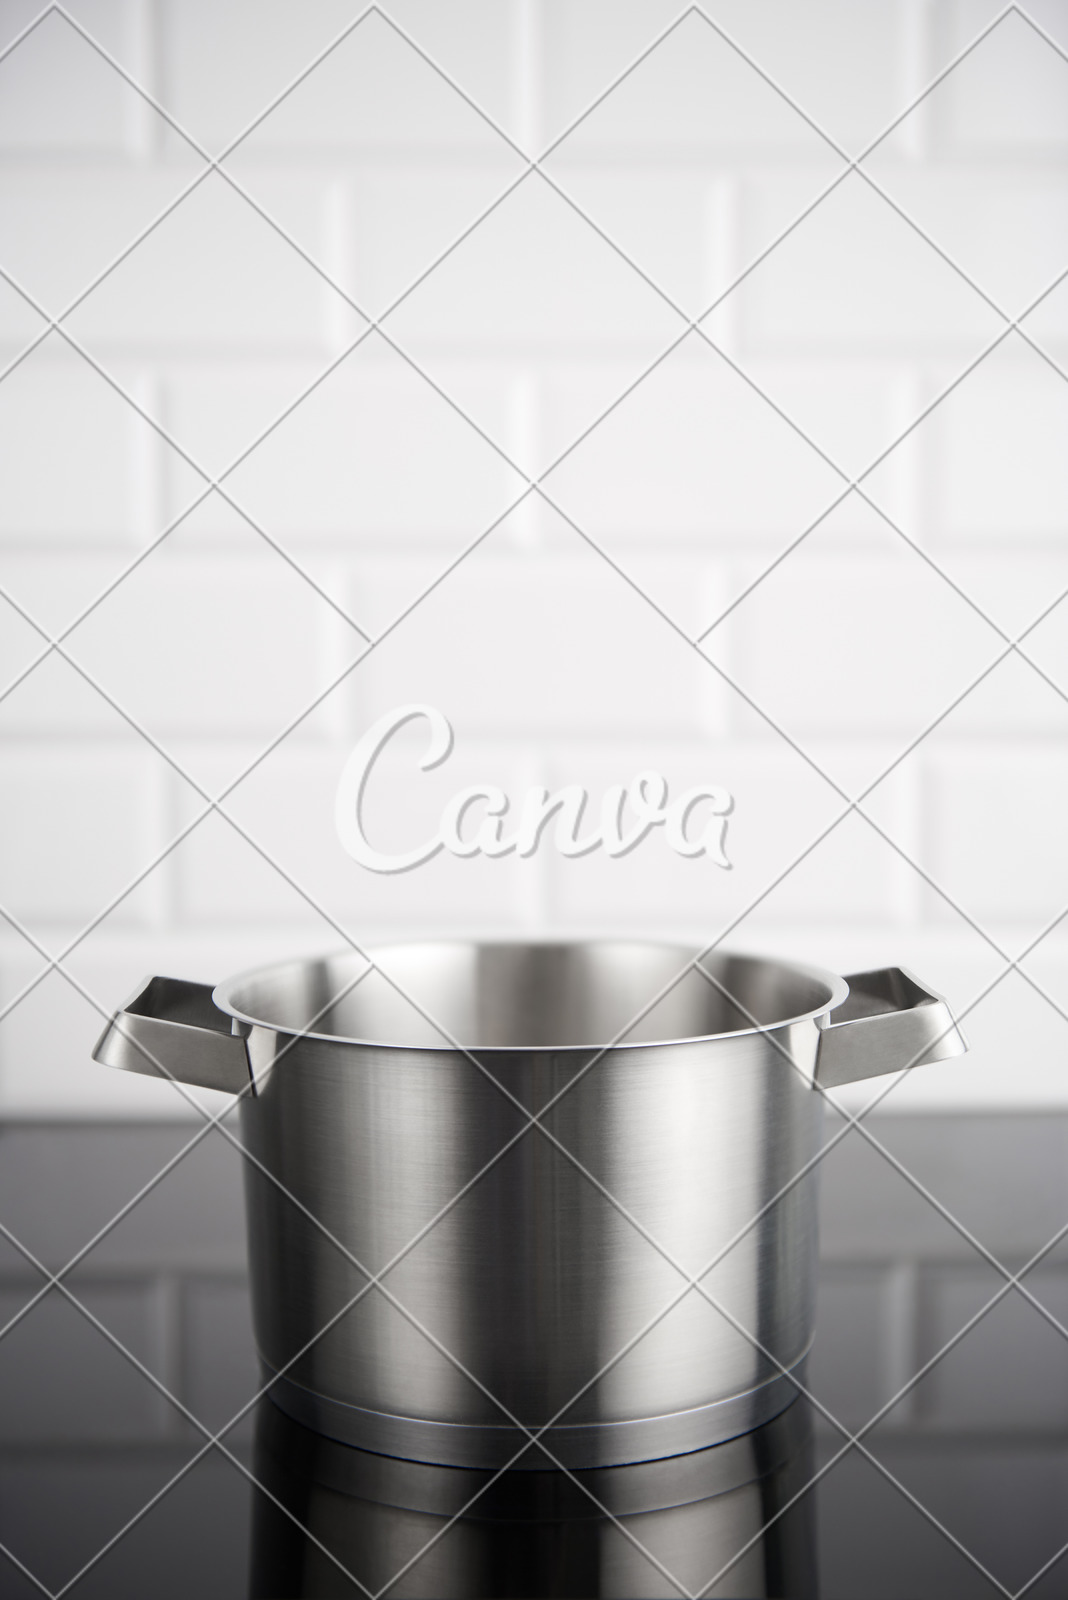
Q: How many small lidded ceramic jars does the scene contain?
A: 0